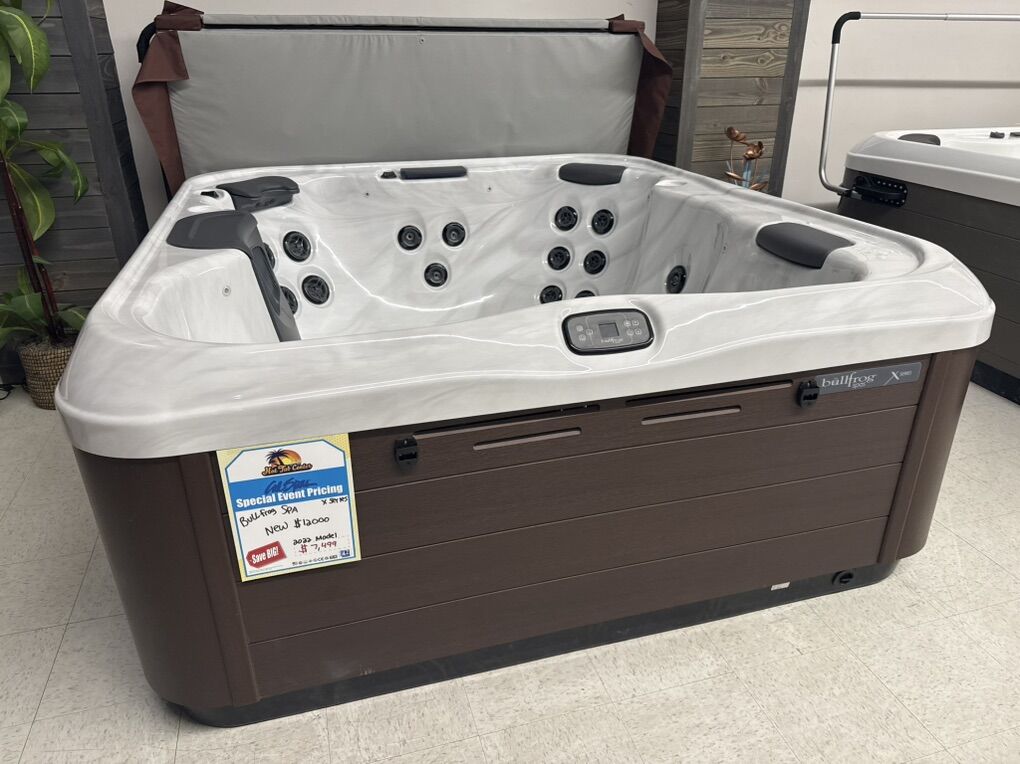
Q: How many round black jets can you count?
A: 14